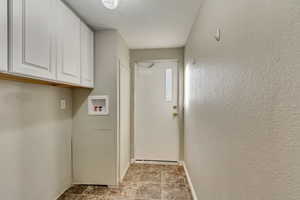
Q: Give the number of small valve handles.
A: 2